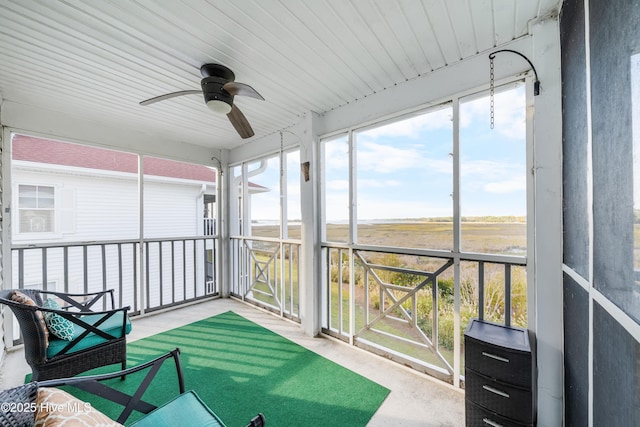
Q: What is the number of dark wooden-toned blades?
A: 3